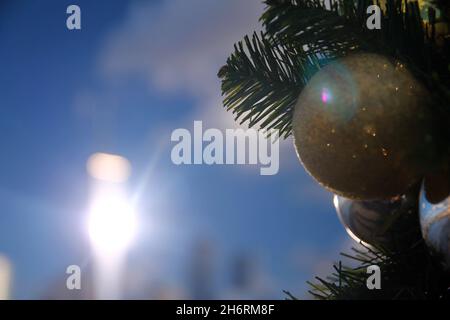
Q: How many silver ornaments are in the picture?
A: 2